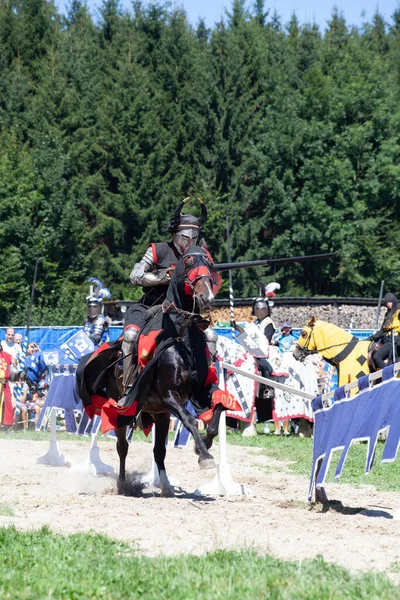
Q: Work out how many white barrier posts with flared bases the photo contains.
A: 4